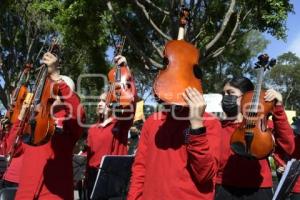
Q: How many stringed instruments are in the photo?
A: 5